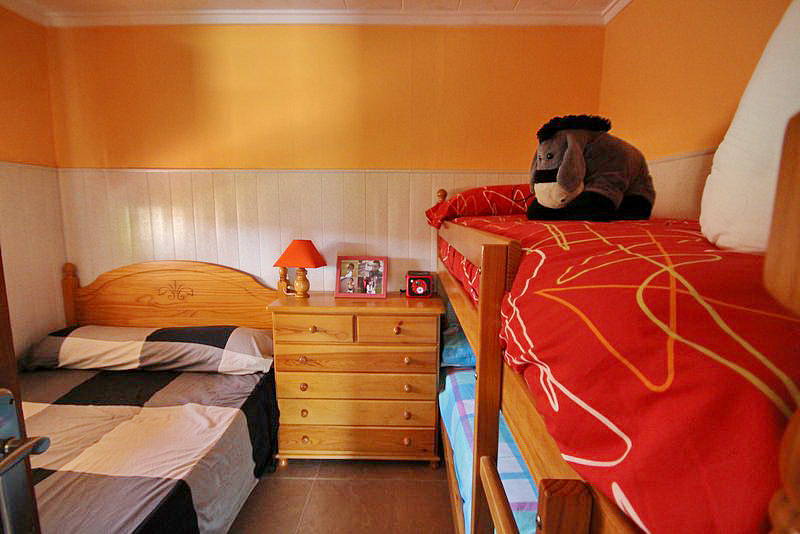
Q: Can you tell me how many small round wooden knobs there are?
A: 10